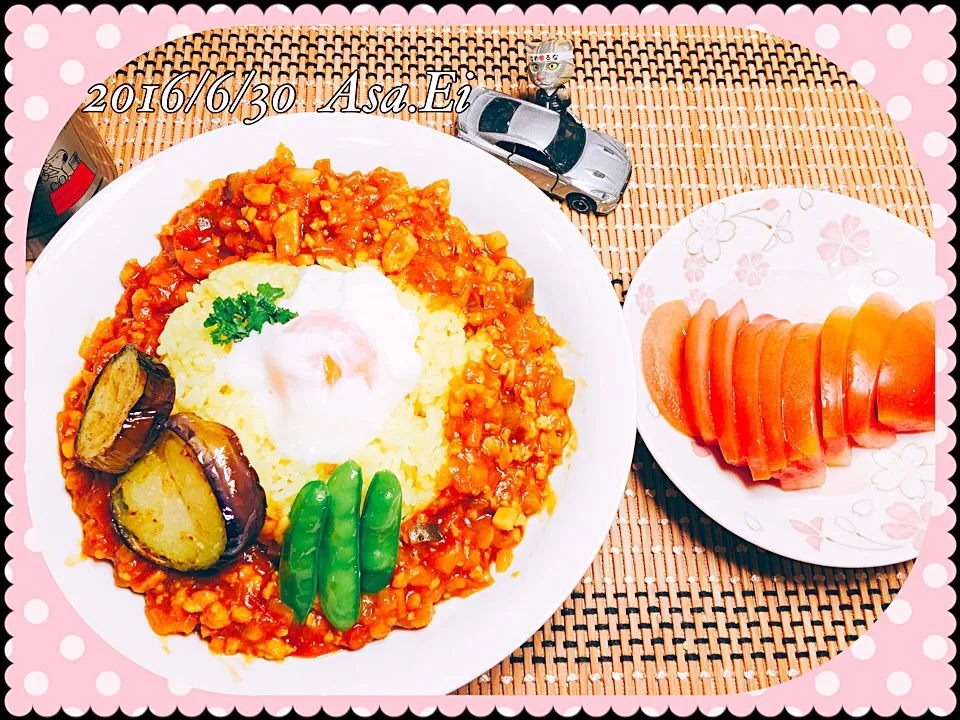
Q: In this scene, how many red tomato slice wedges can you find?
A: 9